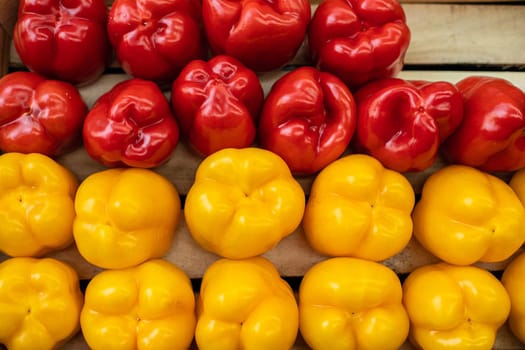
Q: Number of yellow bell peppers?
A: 12